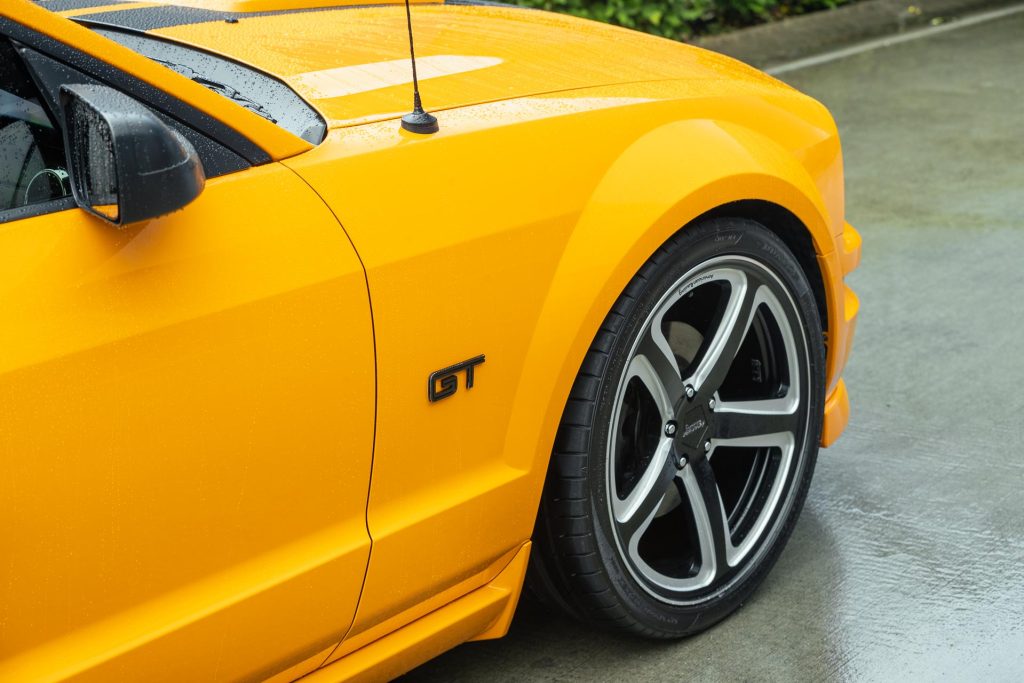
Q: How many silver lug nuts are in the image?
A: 5